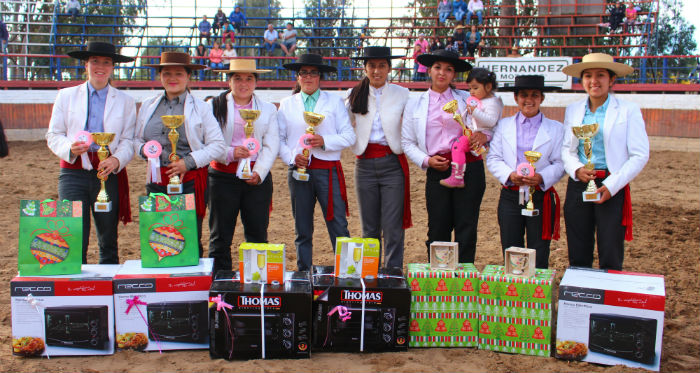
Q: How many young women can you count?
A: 8